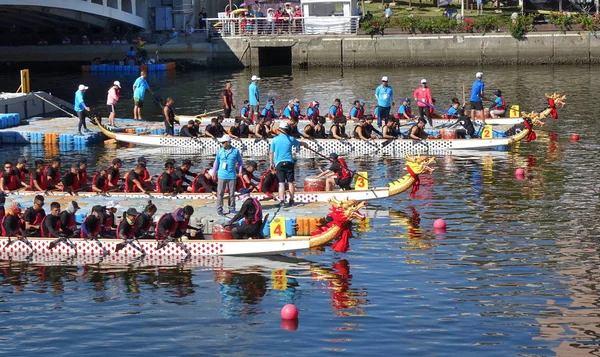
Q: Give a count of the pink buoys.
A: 4